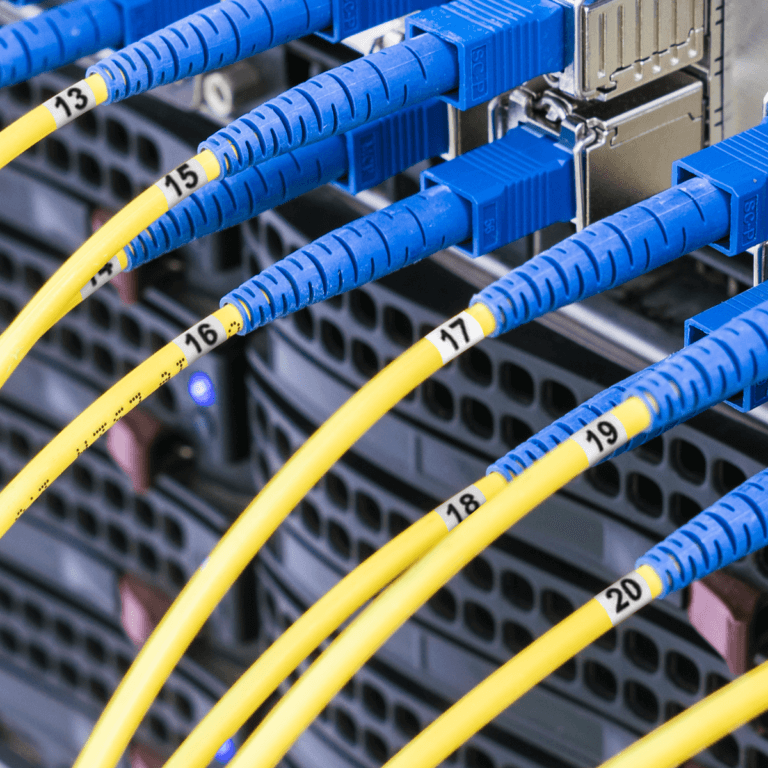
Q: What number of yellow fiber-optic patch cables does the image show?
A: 9